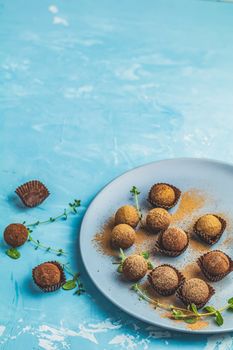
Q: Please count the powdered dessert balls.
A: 12